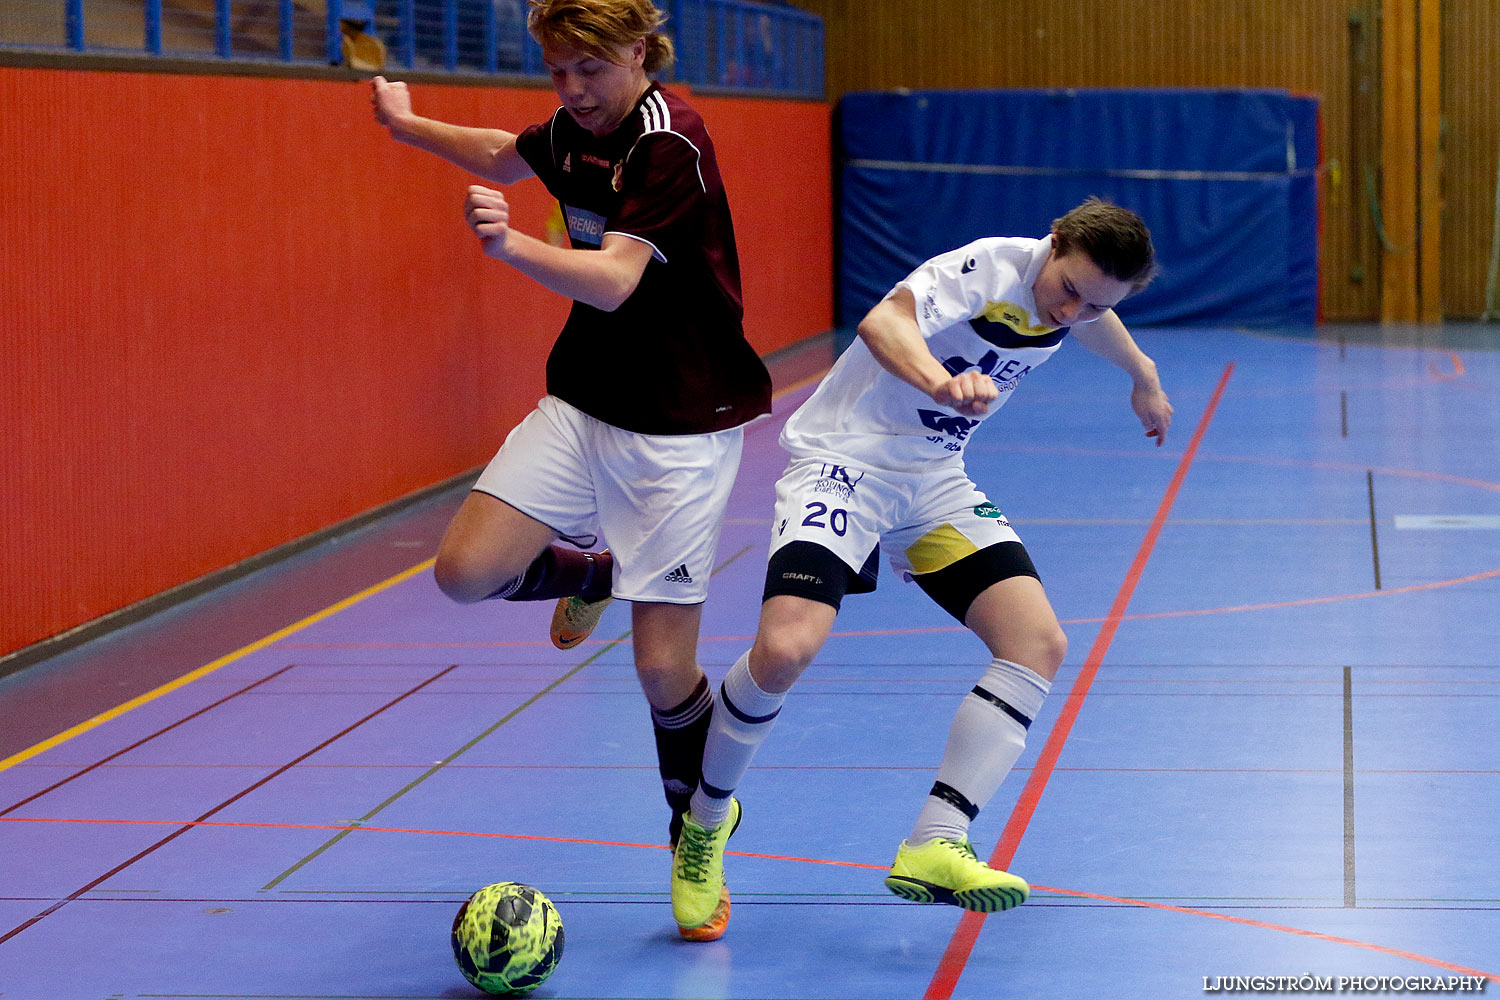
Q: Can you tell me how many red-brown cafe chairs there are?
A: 0